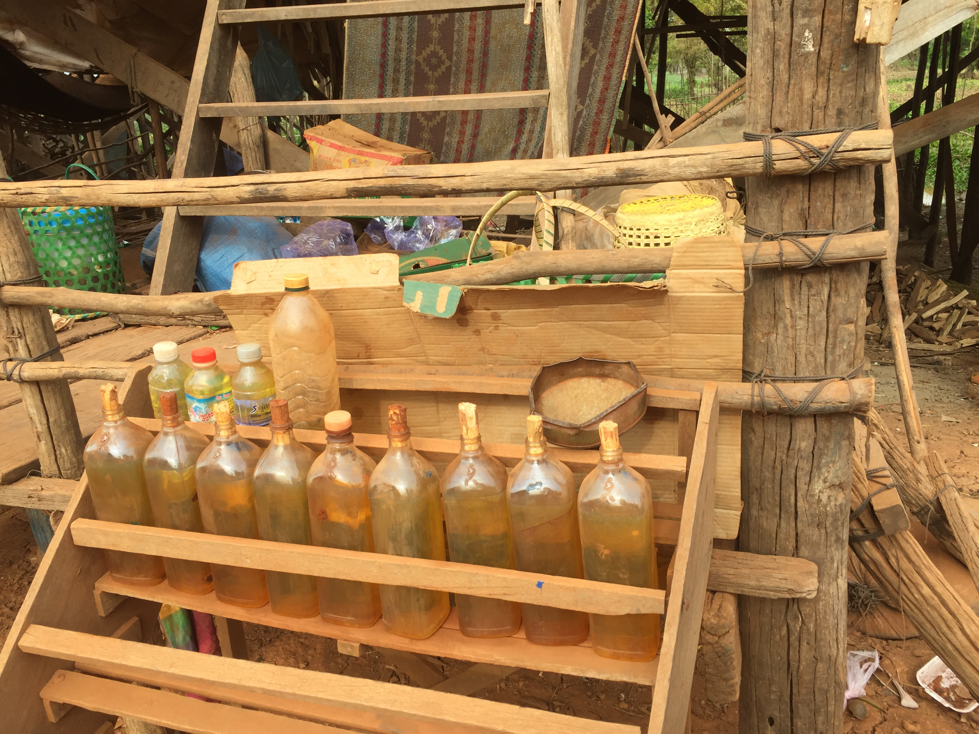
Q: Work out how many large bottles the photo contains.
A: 10